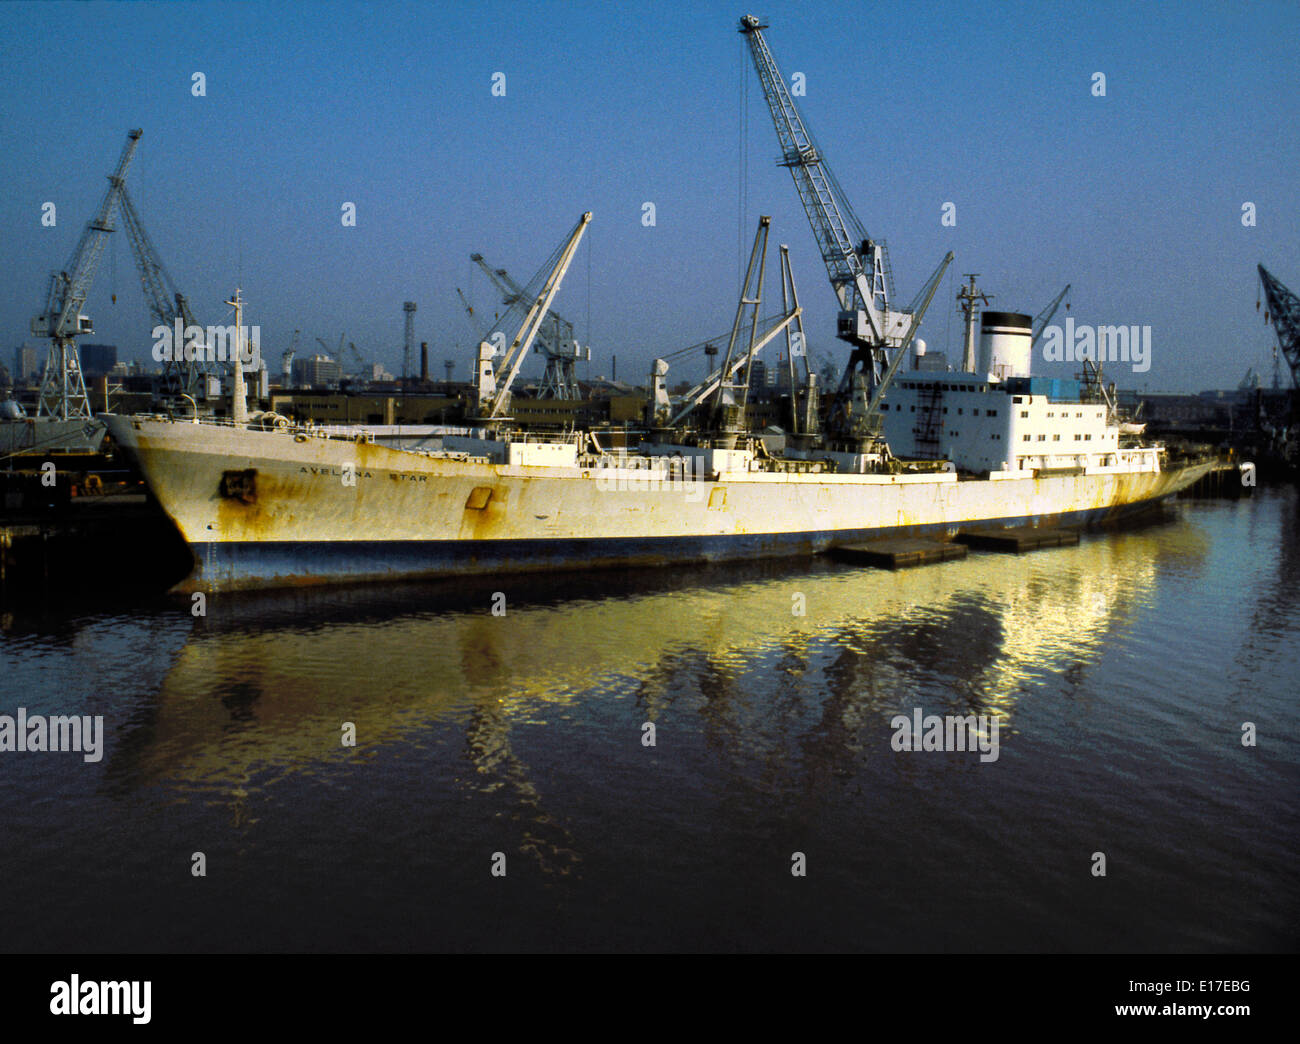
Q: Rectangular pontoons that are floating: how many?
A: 2